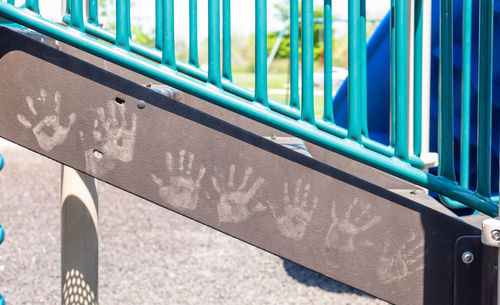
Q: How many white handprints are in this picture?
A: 7